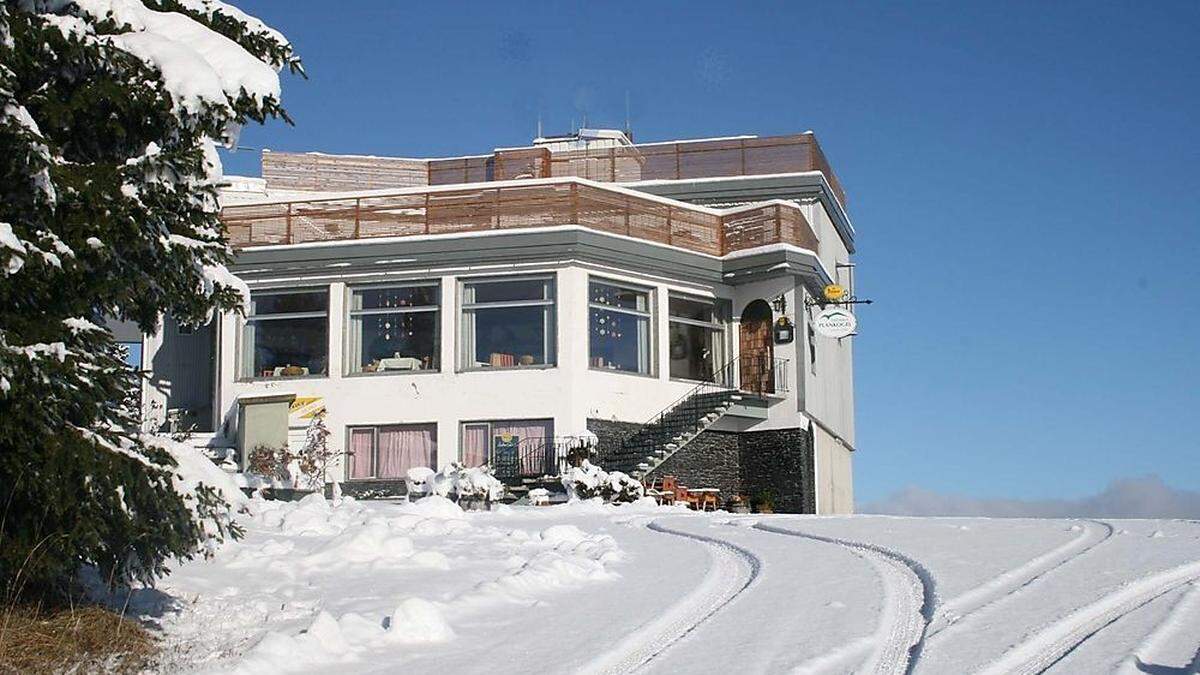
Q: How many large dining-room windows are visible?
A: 5